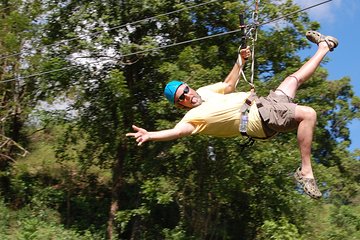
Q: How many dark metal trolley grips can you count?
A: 1